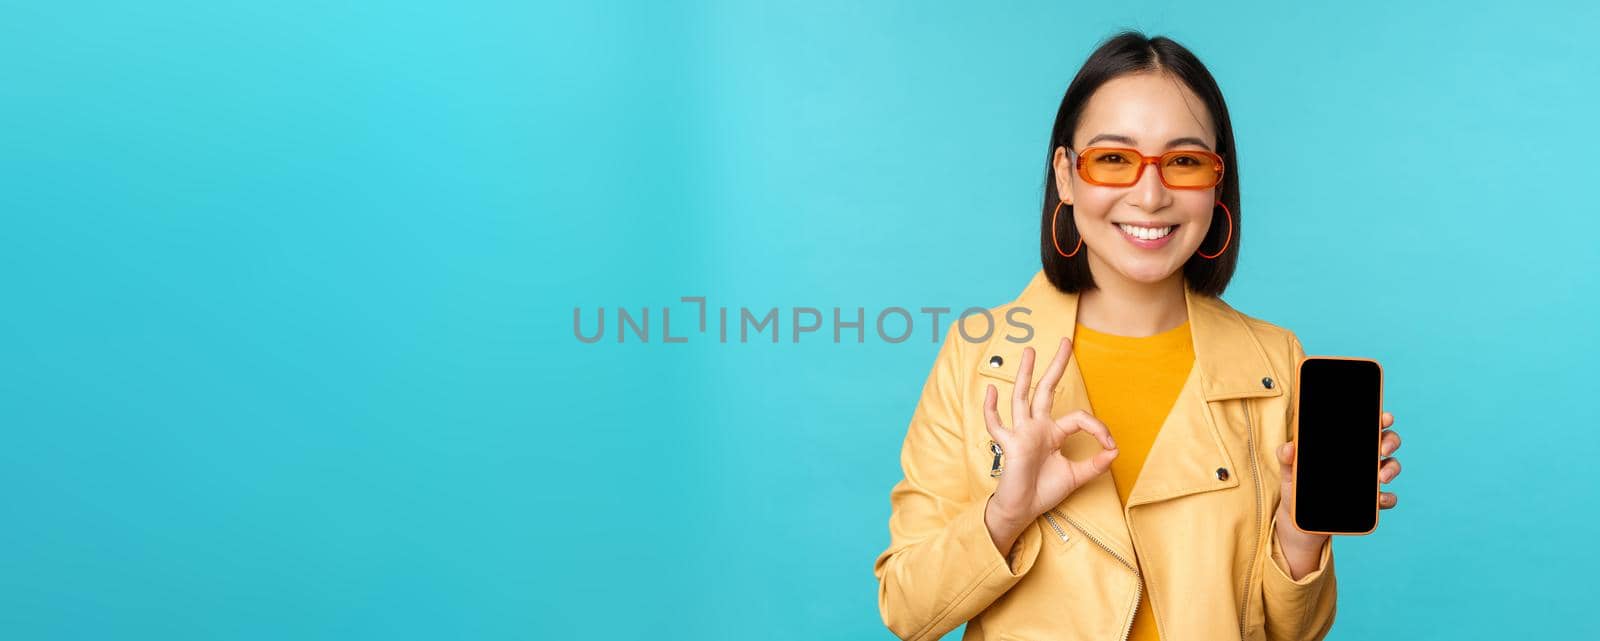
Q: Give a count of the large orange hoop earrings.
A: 2